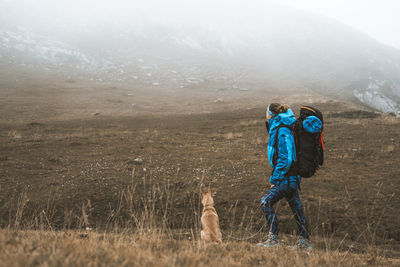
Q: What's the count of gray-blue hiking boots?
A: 2